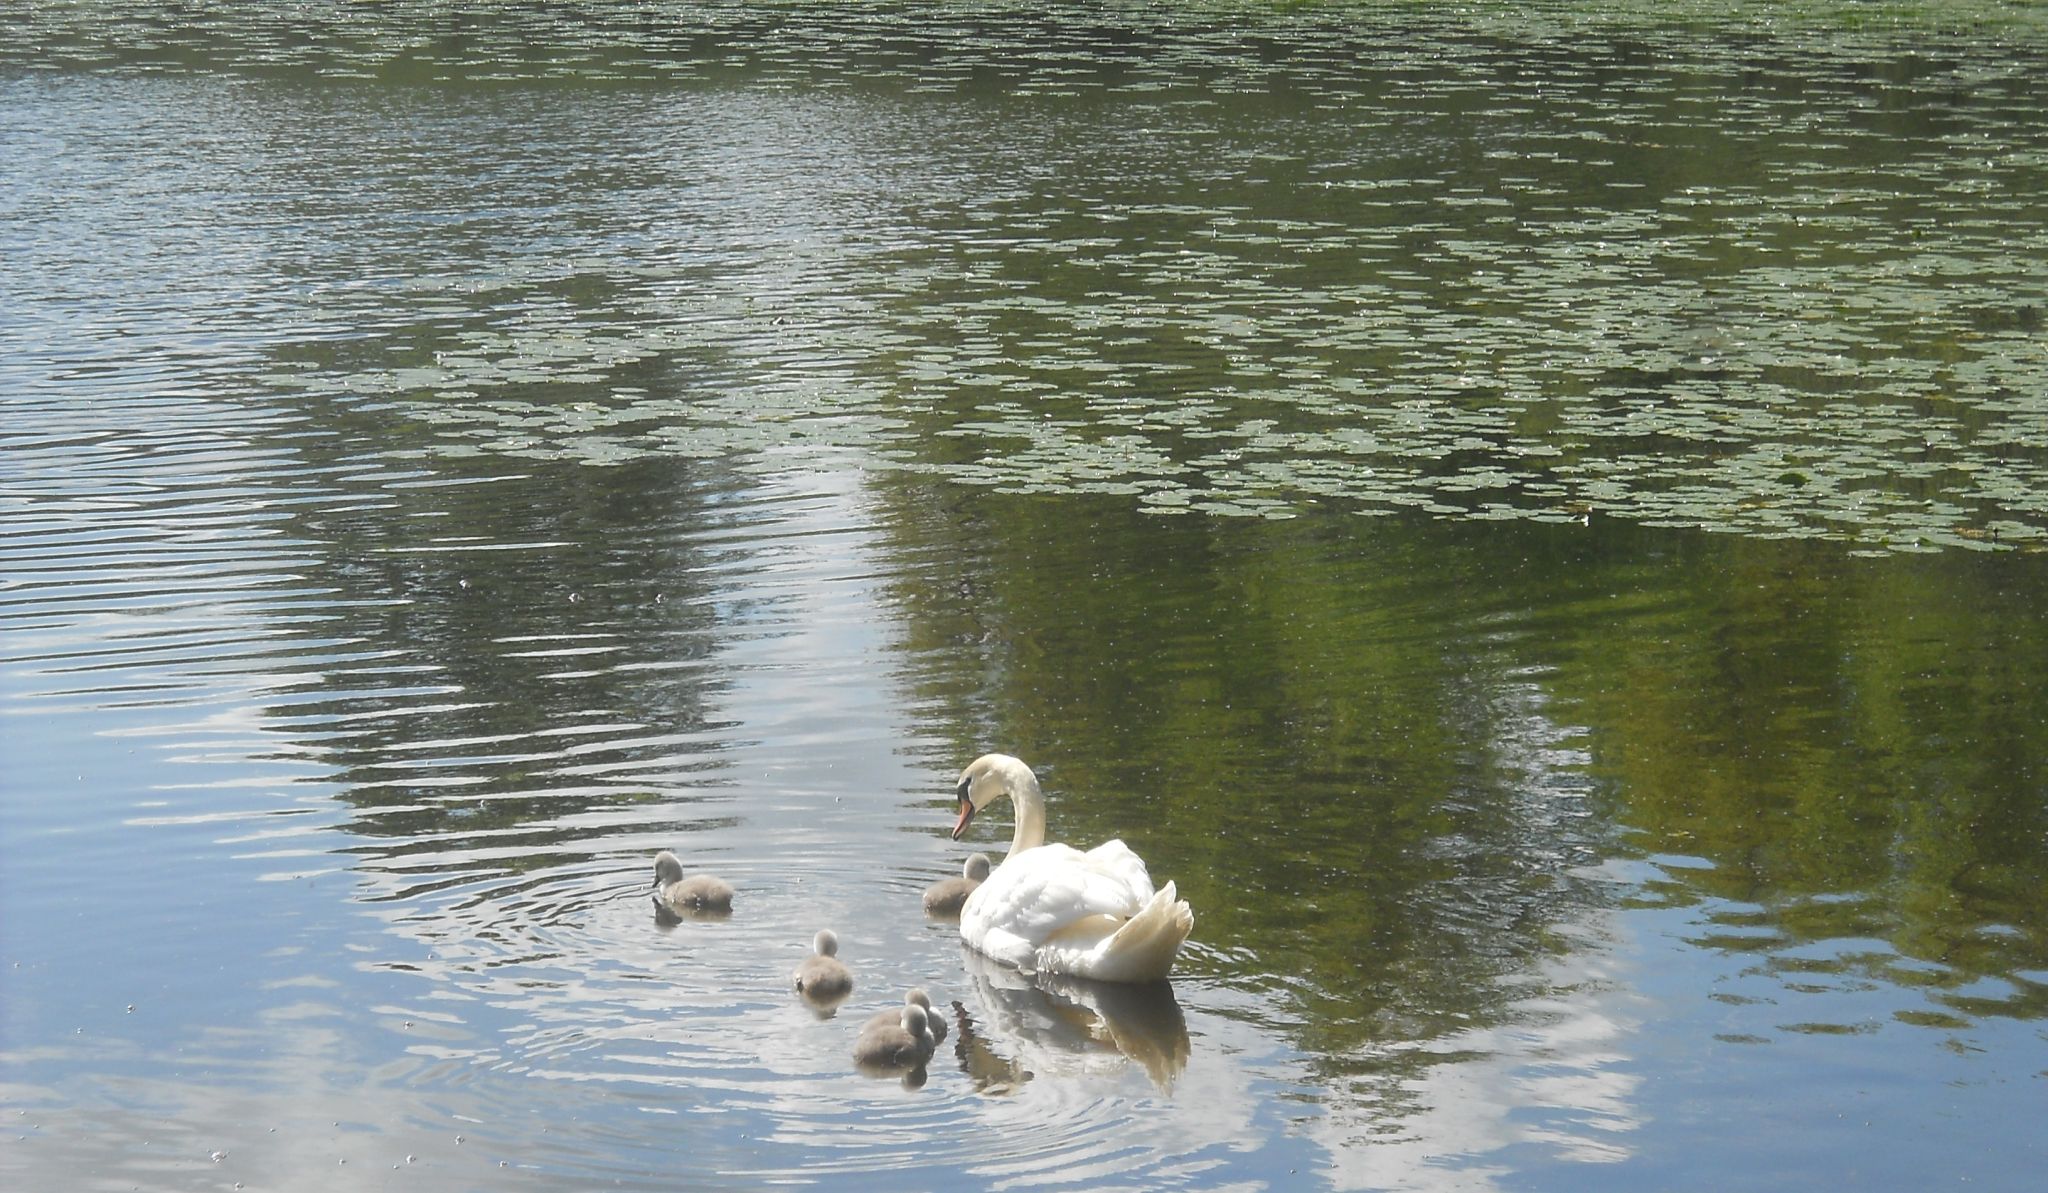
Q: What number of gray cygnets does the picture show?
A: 5